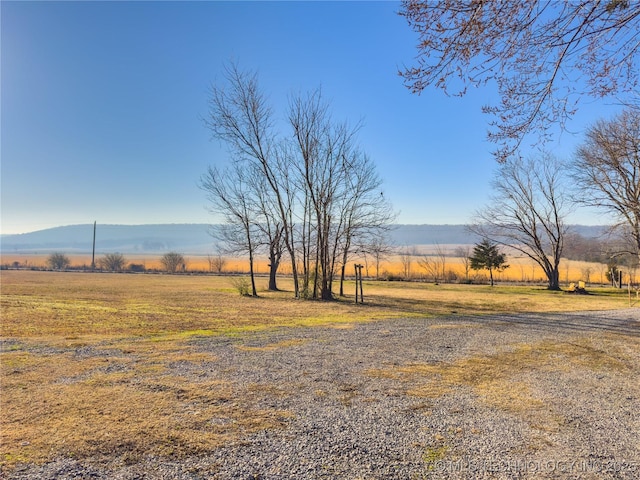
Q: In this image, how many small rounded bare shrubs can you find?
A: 3